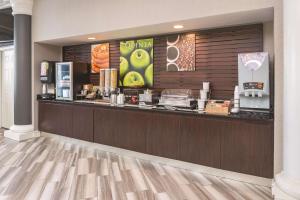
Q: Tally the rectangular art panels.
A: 3